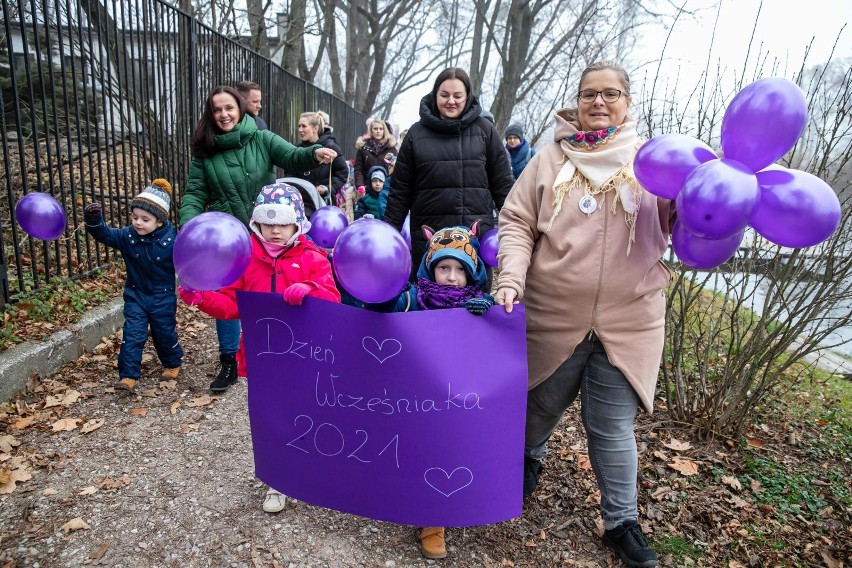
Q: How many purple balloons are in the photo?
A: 11